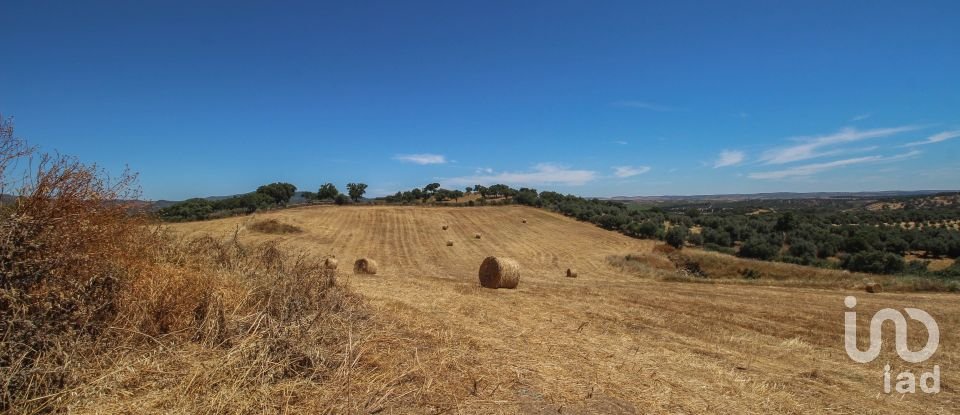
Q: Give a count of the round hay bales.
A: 9